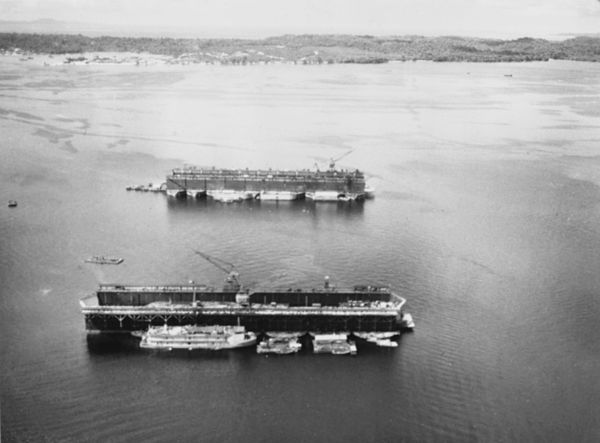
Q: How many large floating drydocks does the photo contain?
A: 2